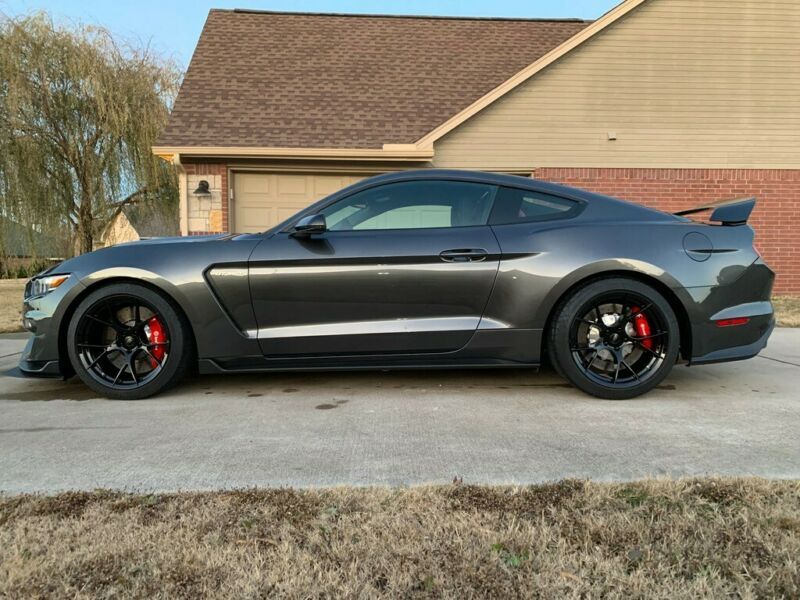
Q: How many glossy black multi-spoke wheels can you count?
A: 2